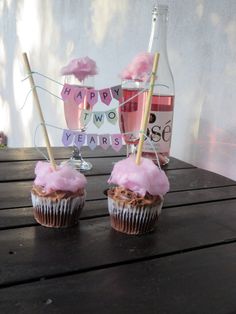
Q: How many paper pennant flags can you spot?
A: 13